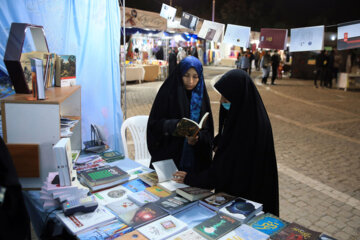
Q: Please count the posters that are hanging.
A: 7